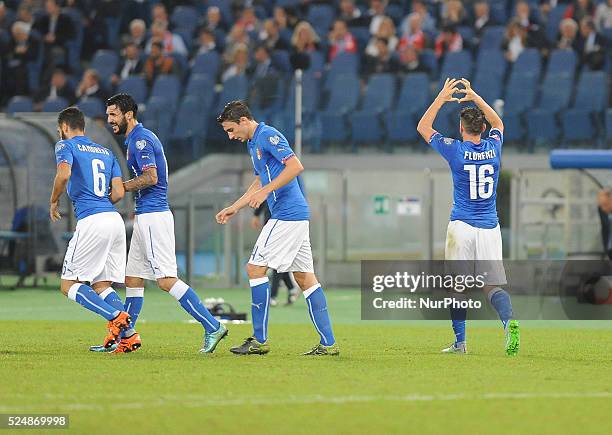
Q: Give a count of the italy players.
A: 4